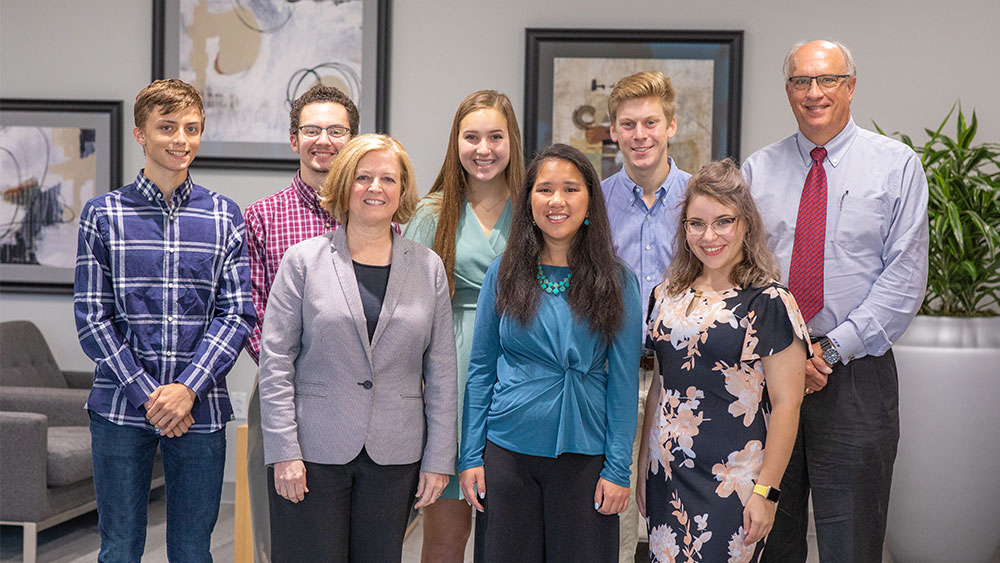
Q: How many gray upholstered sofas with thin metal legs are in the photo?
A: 1